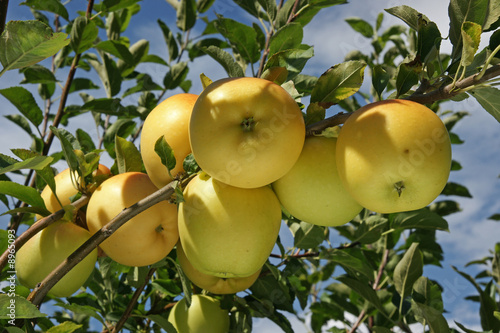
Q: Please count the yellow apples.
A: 10